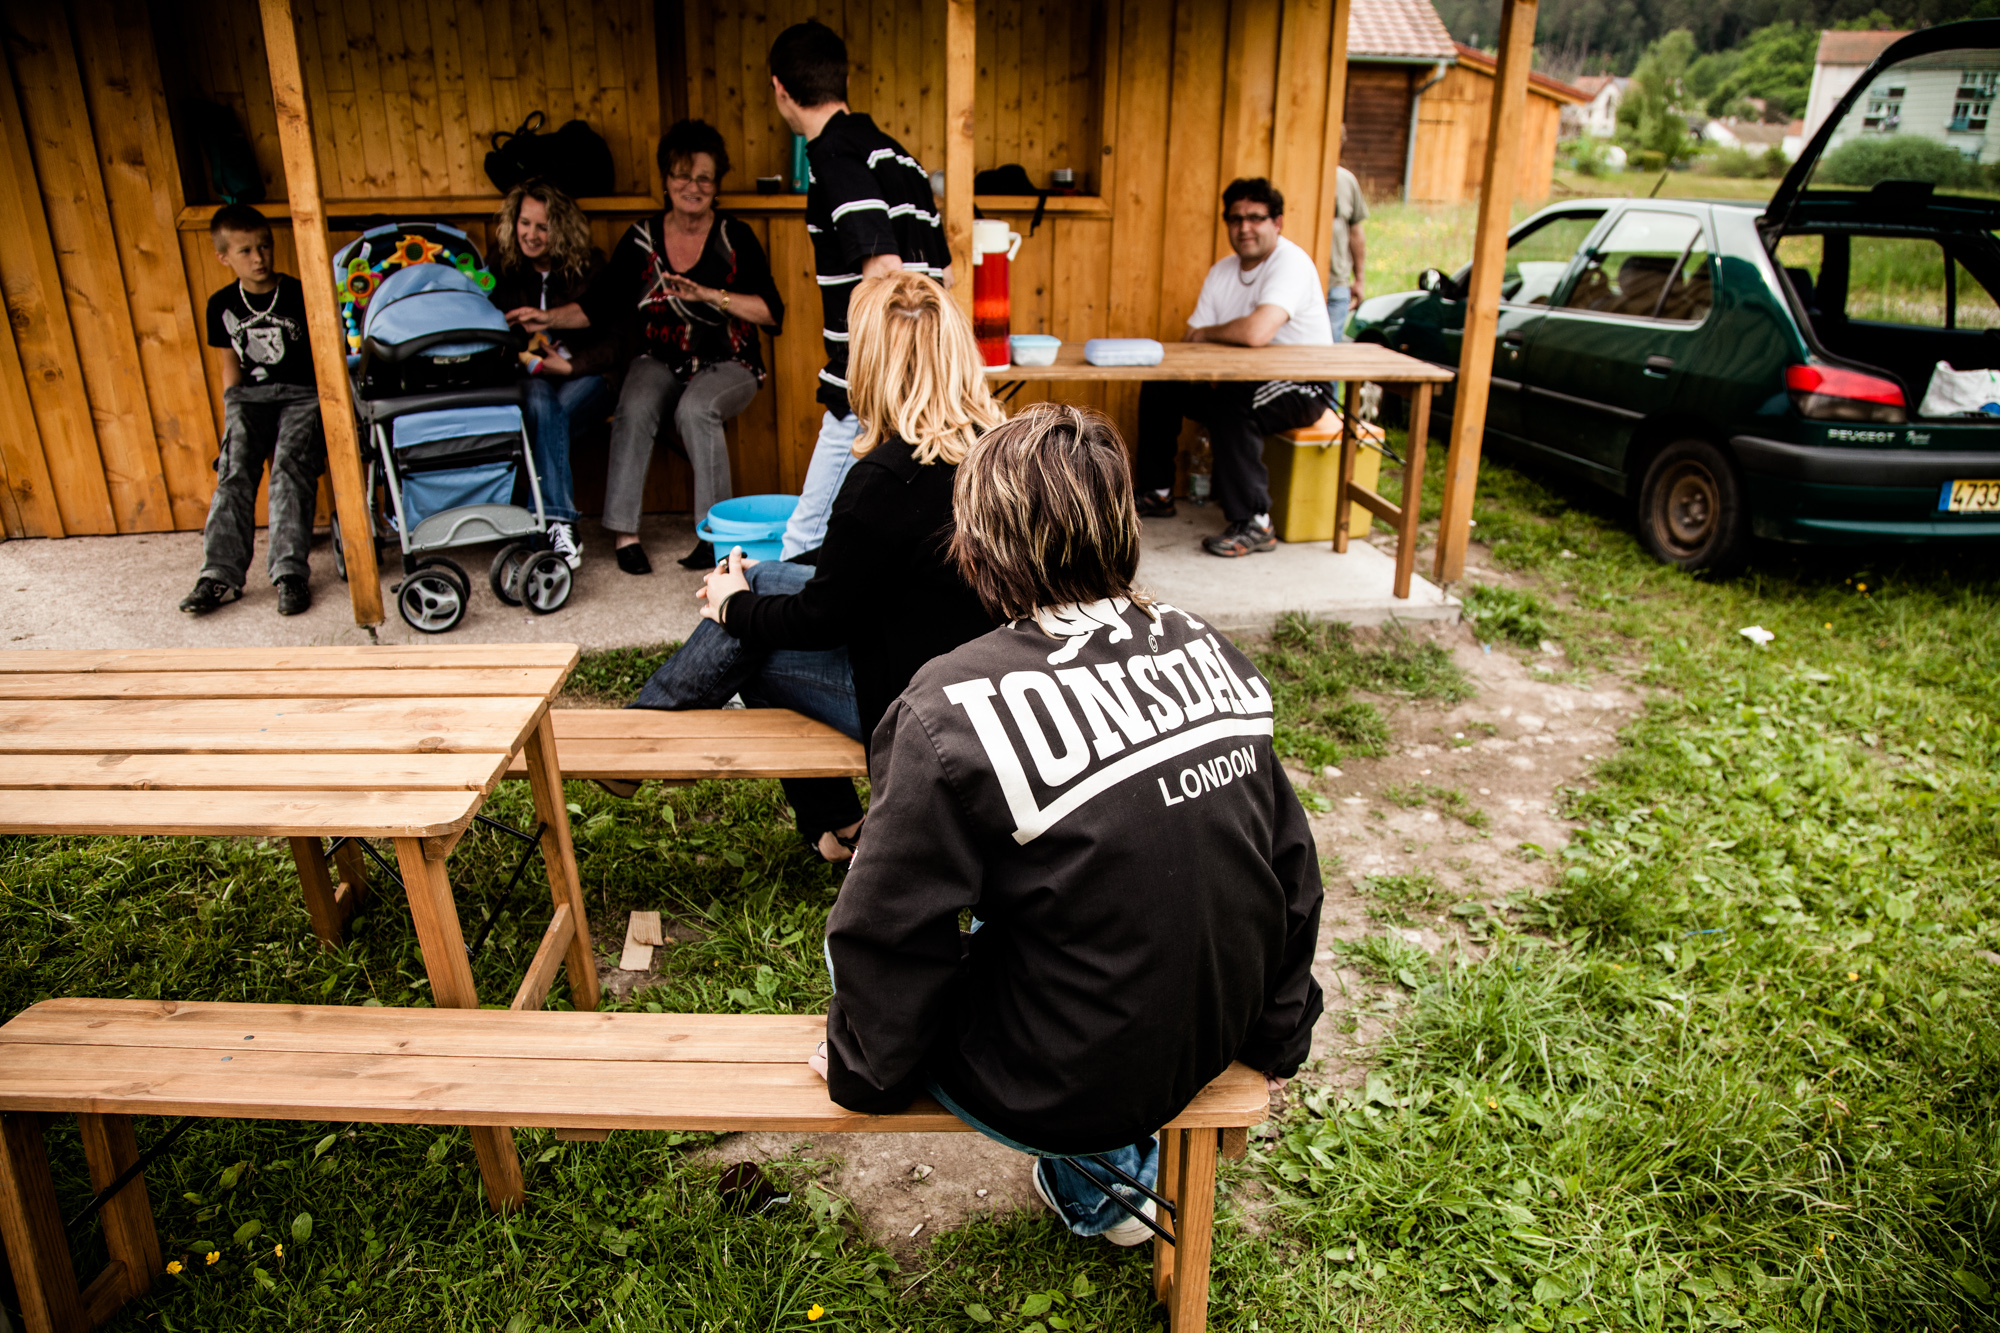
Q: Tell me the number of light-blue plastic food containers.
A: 2